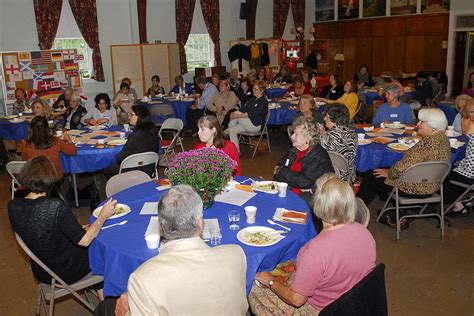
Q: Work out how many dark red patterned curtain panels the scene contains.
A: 6